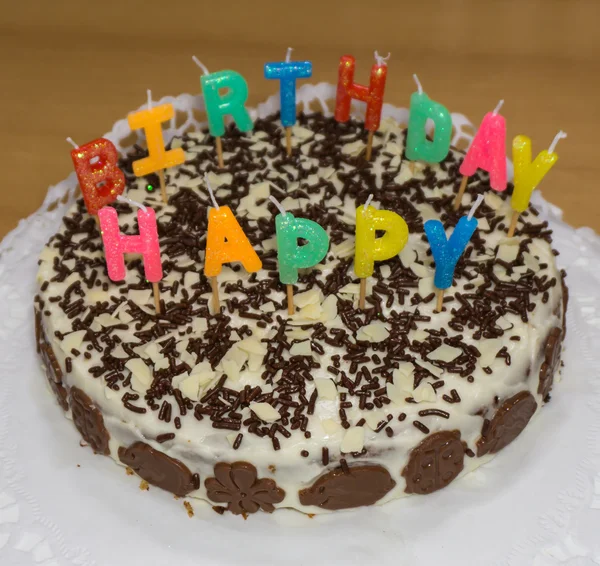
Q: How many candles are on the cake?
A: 13